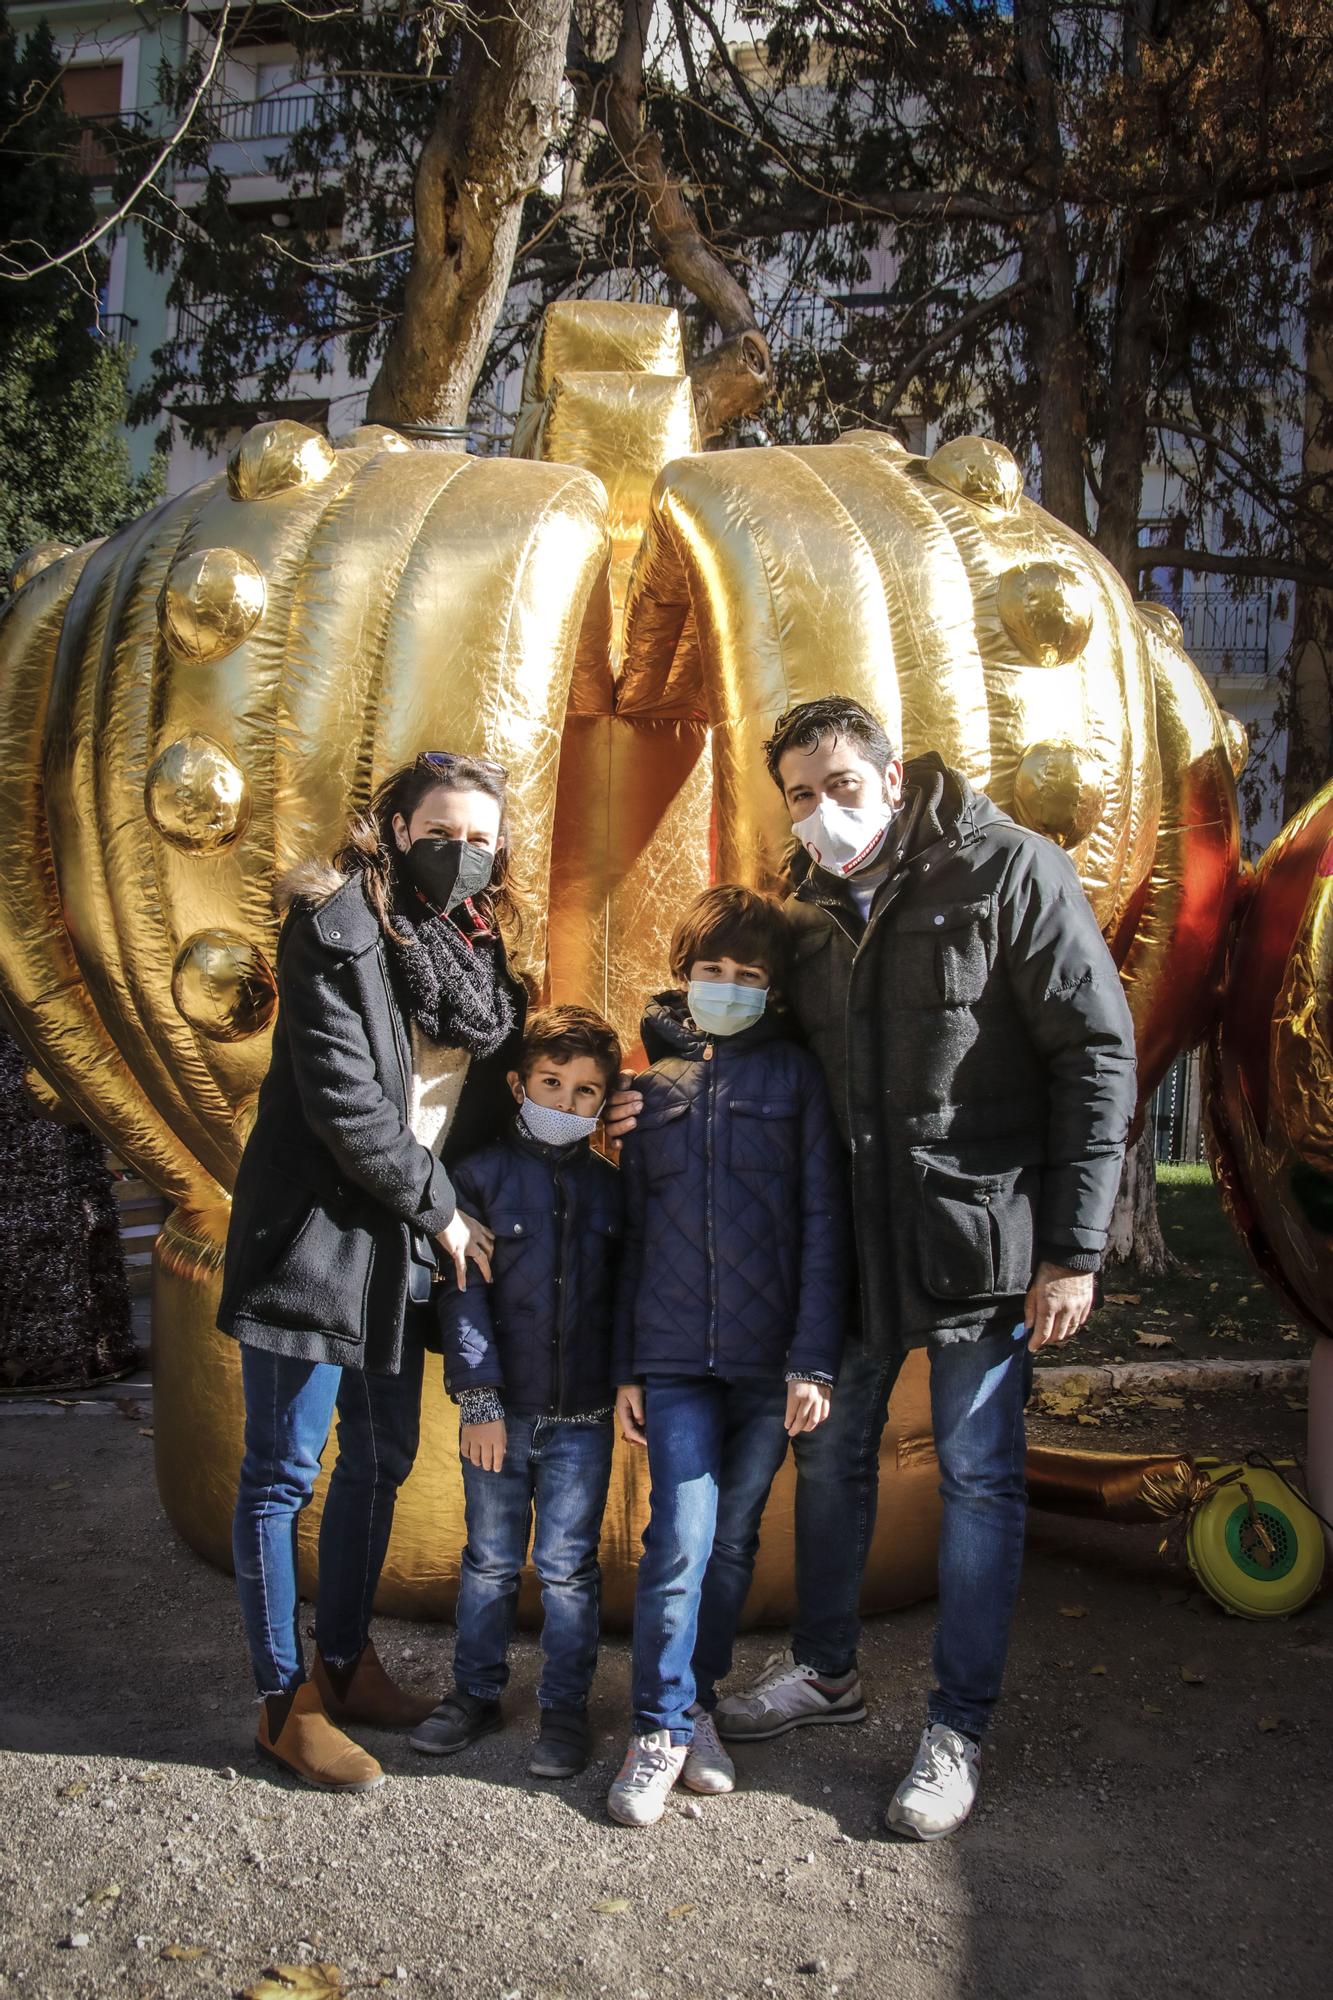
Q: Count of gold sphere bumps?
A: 12